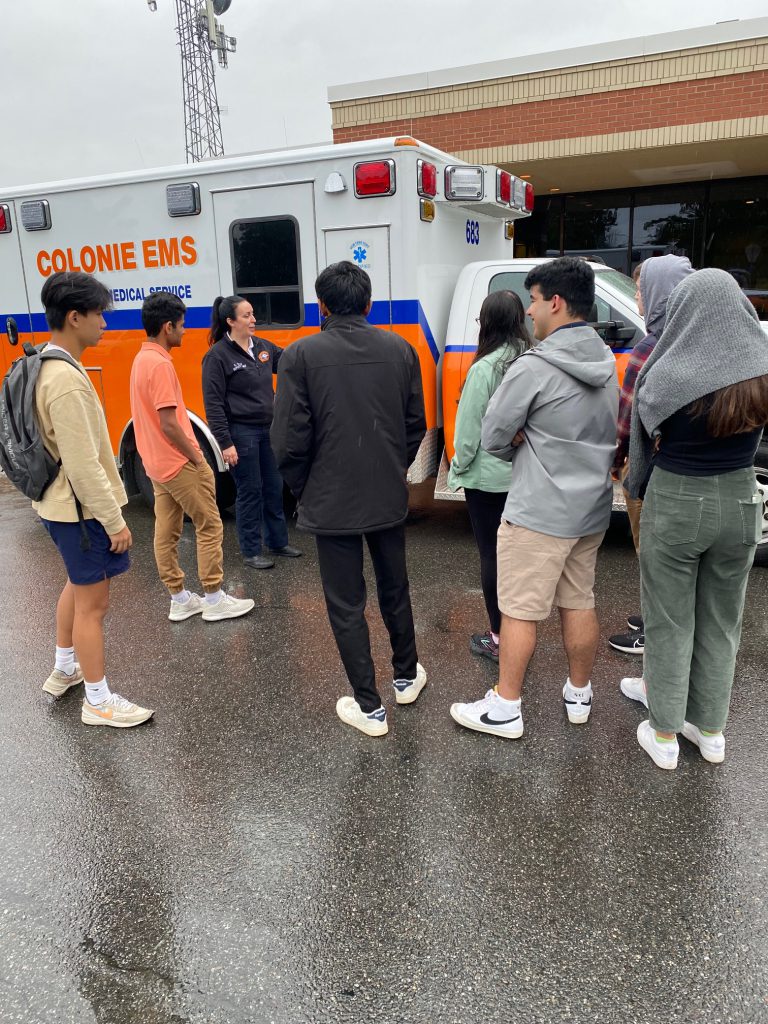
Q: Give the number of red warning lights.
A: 5